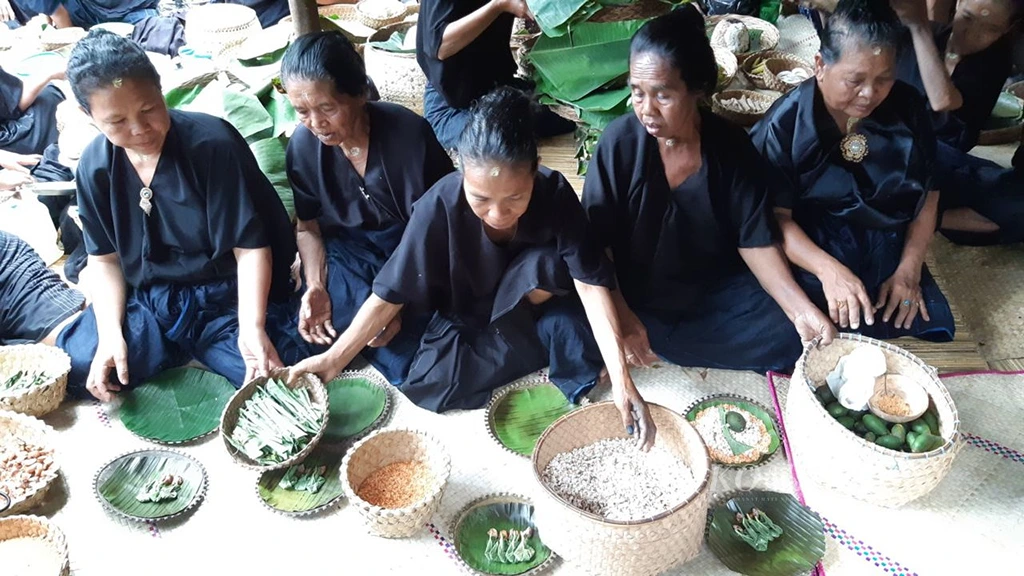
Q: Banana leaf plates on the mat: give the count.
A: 8